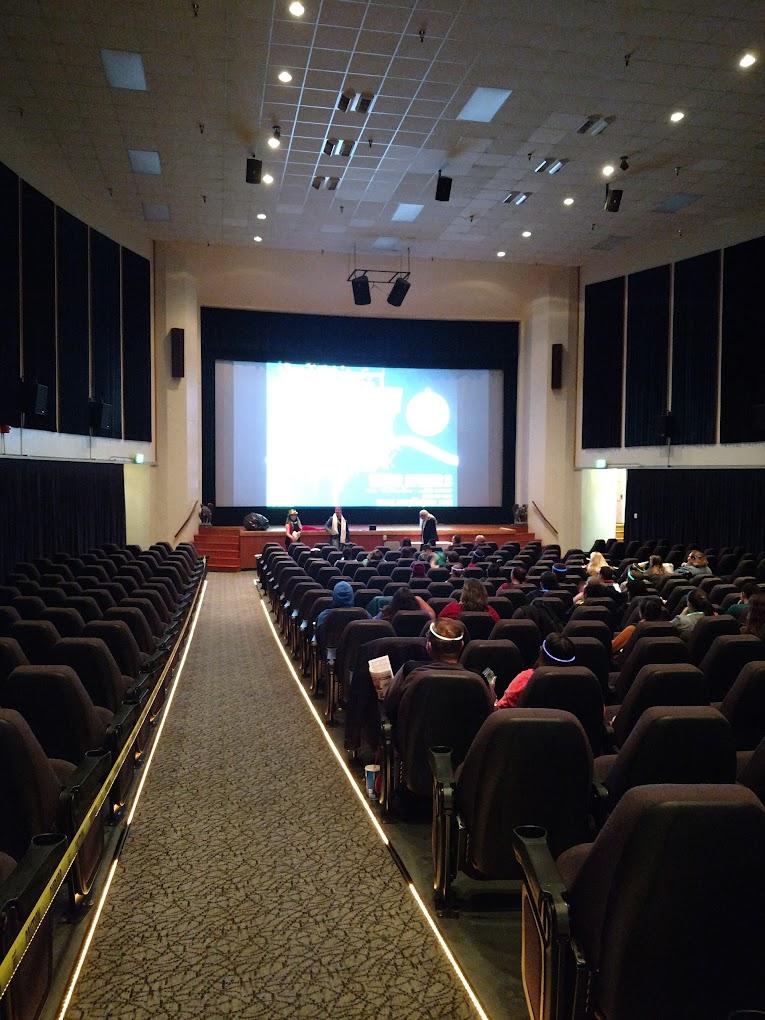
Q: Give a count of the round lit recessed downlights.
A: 12